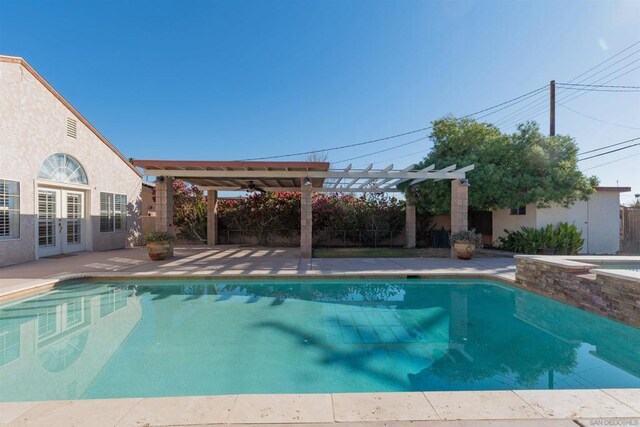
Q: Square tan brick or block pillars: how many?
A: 5